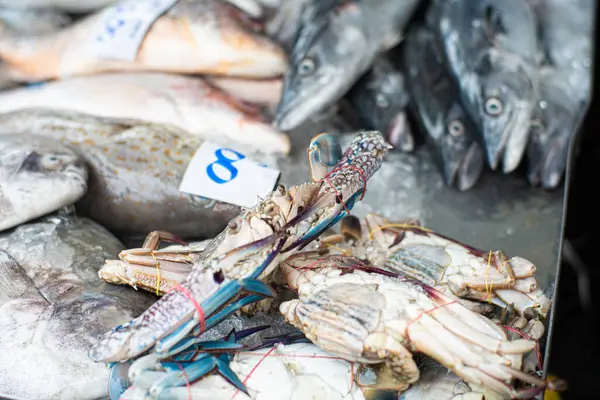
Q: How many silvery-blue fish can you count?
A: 5